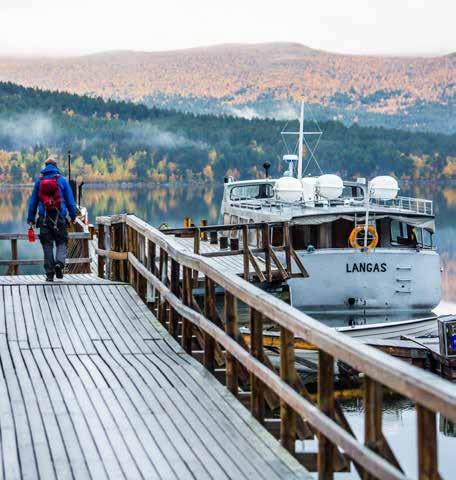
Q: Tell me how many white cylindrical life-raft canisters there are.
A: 3